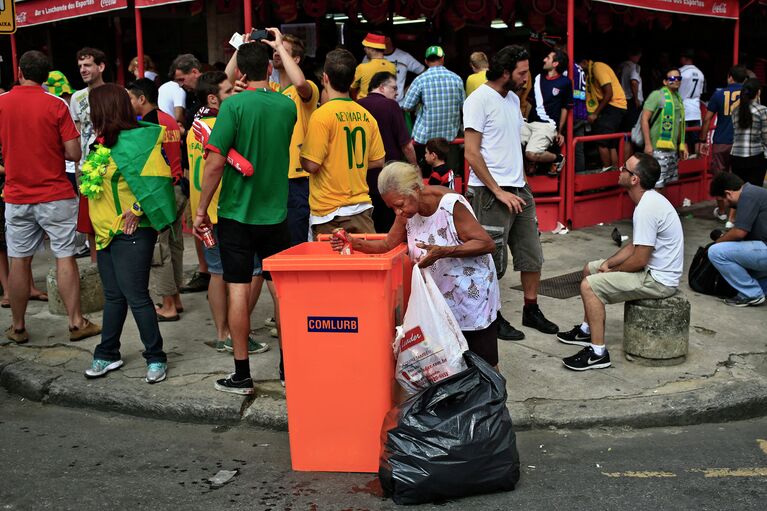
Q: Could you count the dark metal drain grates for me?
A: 1